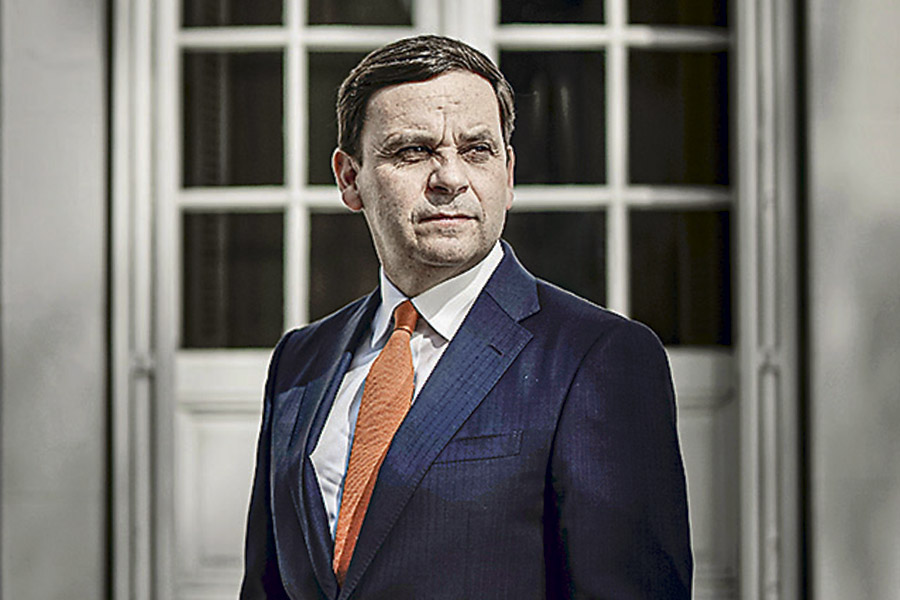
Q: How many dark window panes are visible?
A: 12